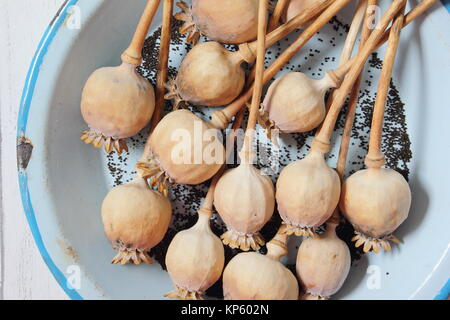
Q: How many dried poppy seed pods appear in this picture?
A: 13